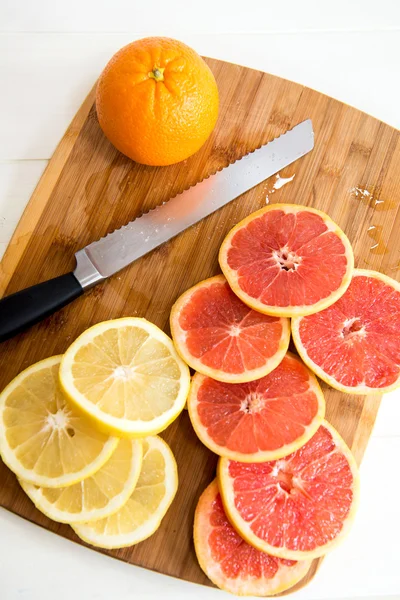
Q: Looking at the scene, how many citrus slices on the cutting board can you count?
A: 10